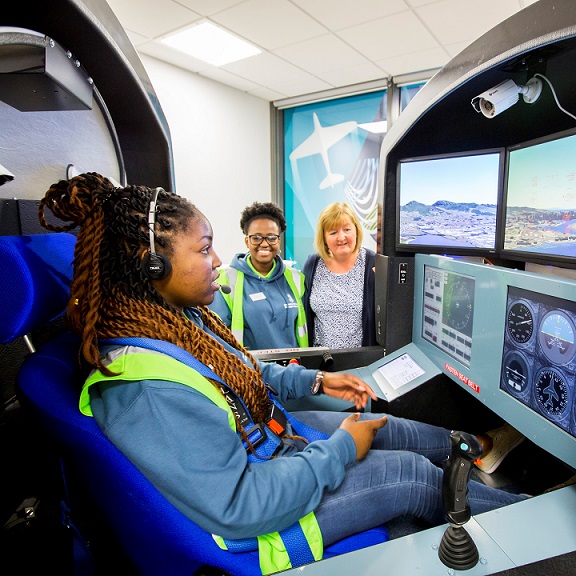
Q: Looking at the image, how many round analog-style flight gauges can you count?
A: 4